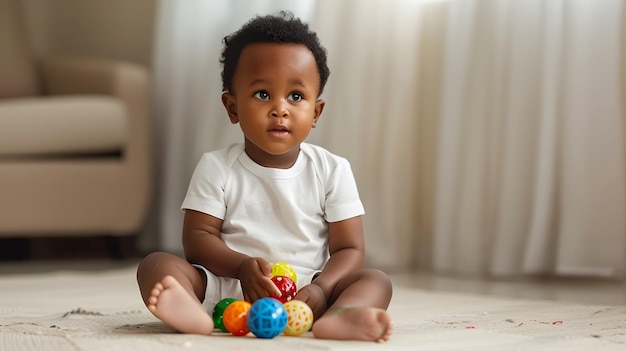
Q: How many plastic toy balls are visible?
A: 6